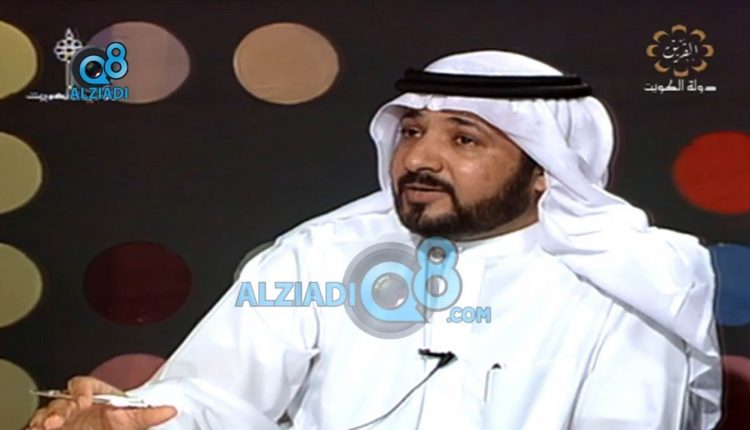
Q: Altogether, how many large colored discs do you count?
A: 11